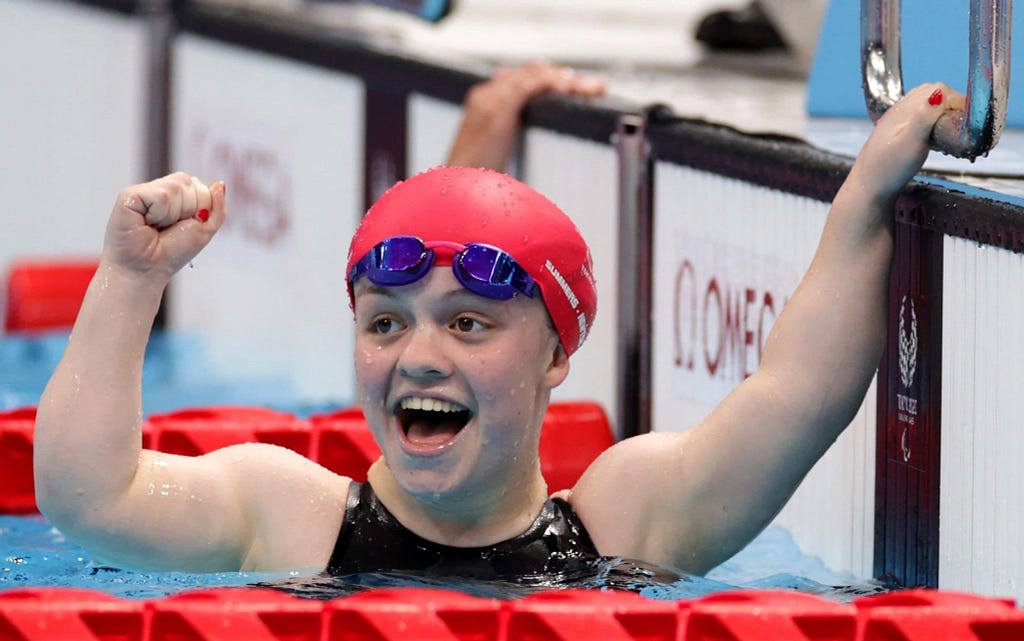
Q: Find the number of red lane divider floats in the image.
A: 11